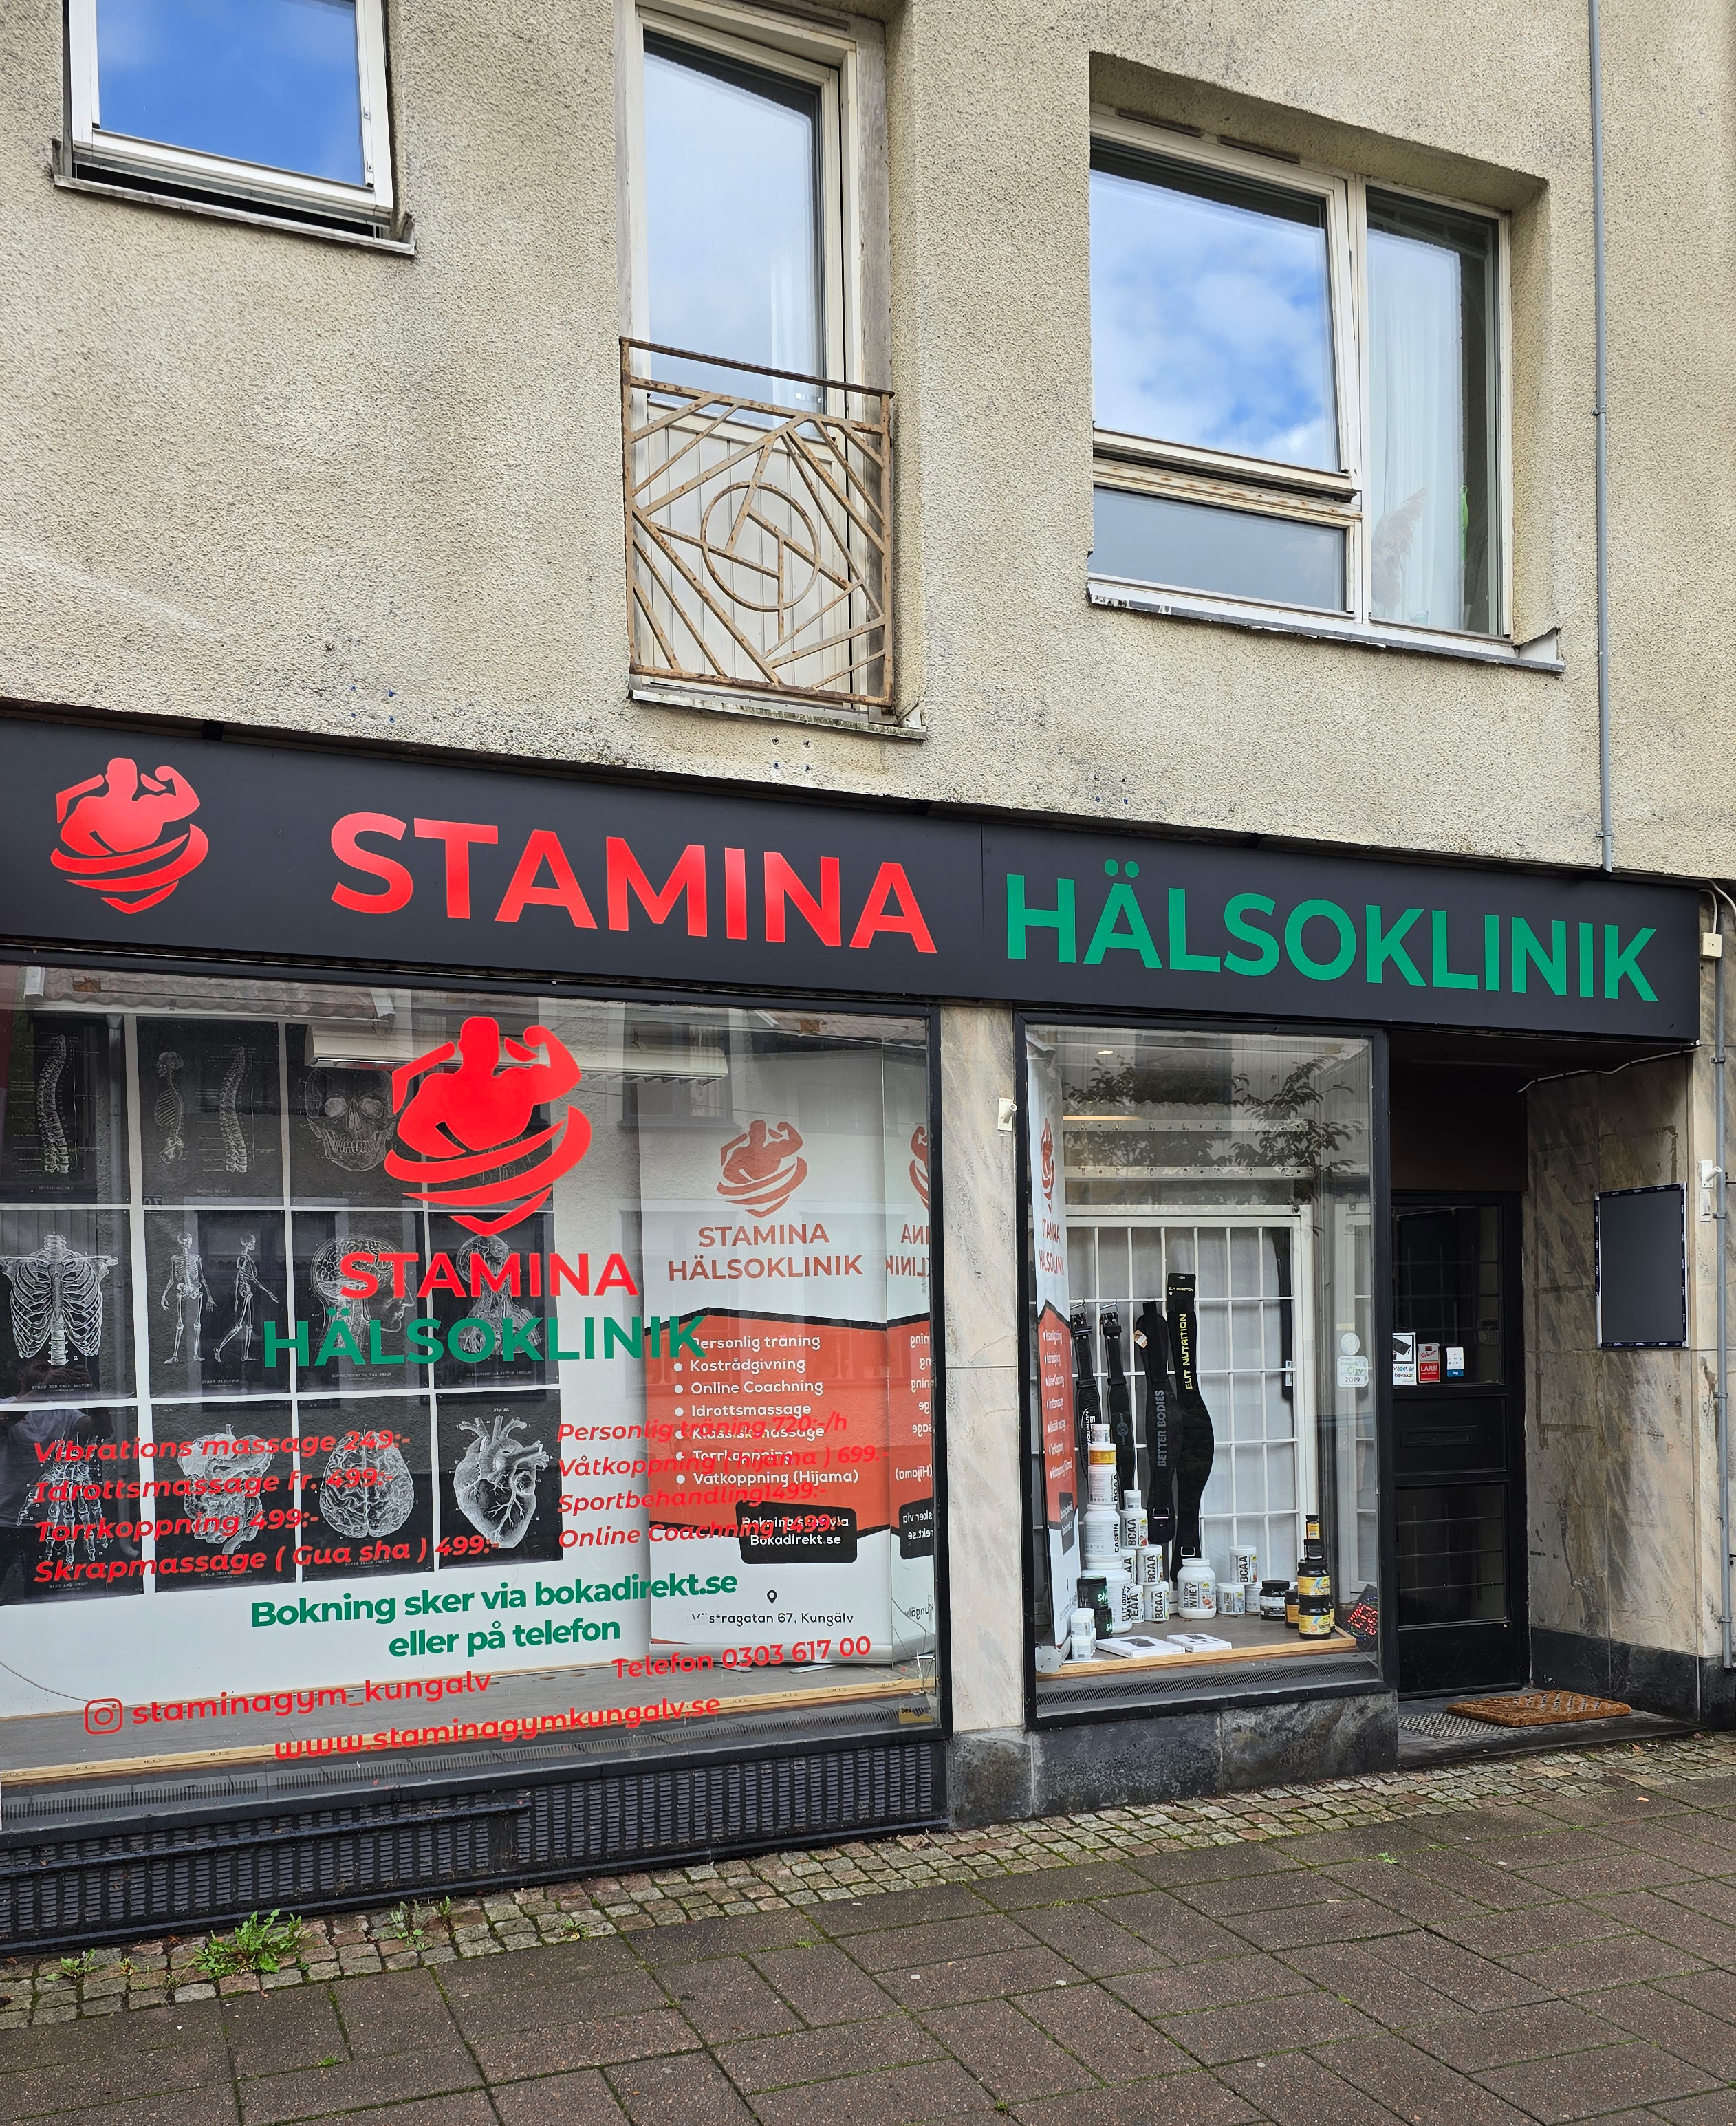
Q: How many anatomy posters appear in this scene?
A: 12